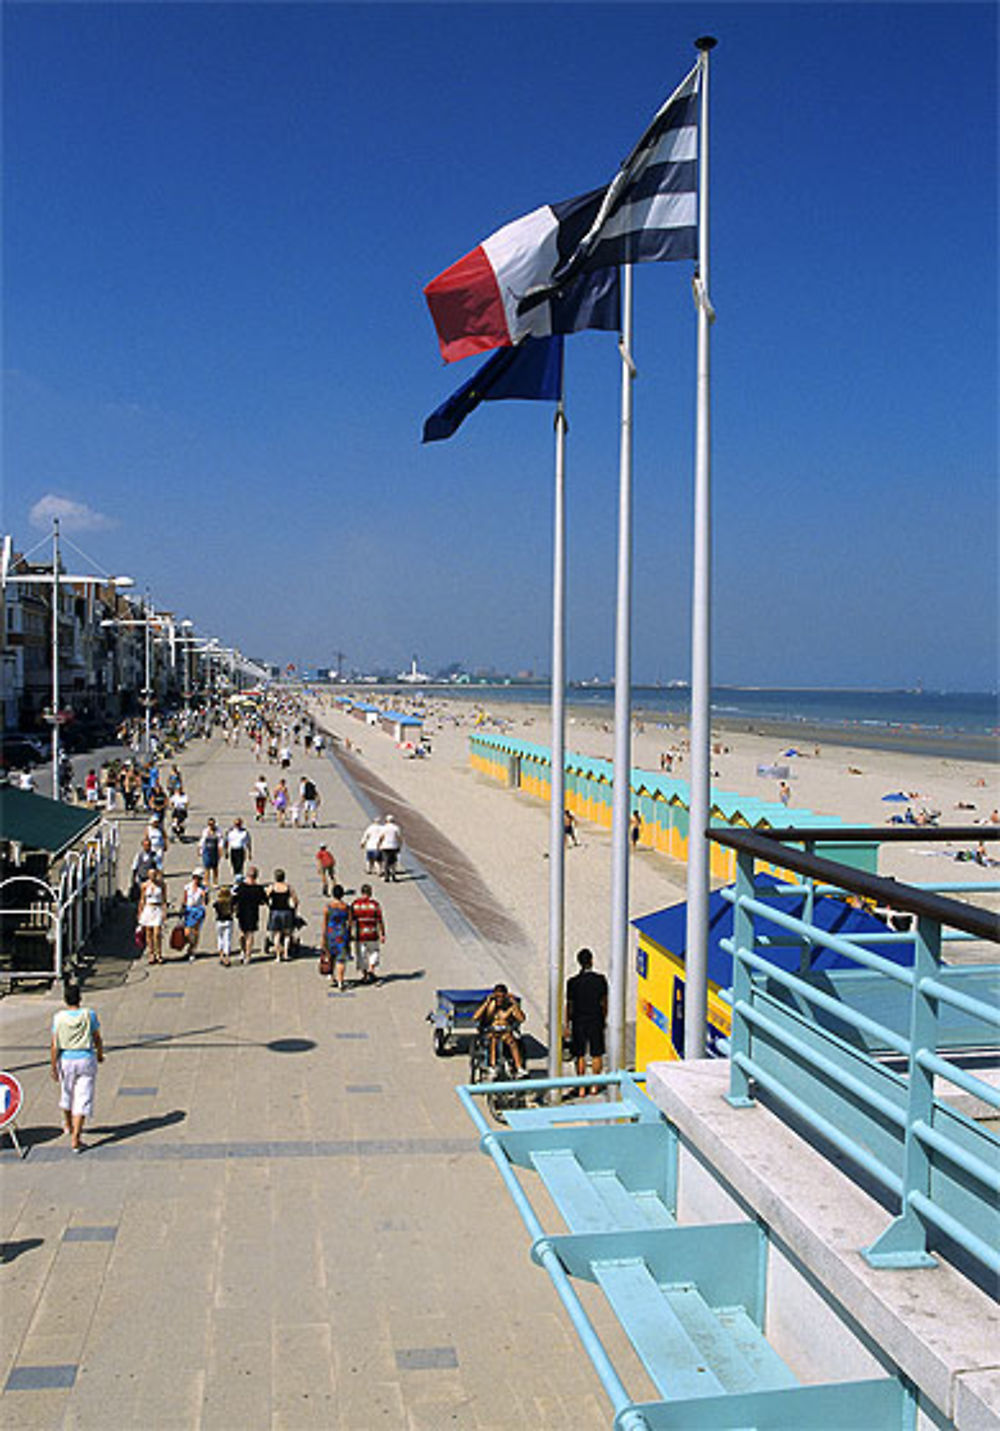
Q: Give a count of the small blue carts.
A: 1